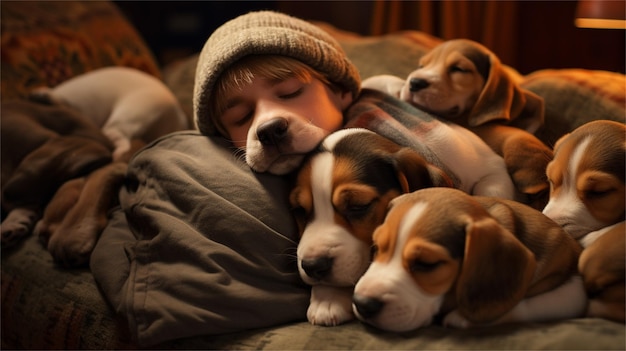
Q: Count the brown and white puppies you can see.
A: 4